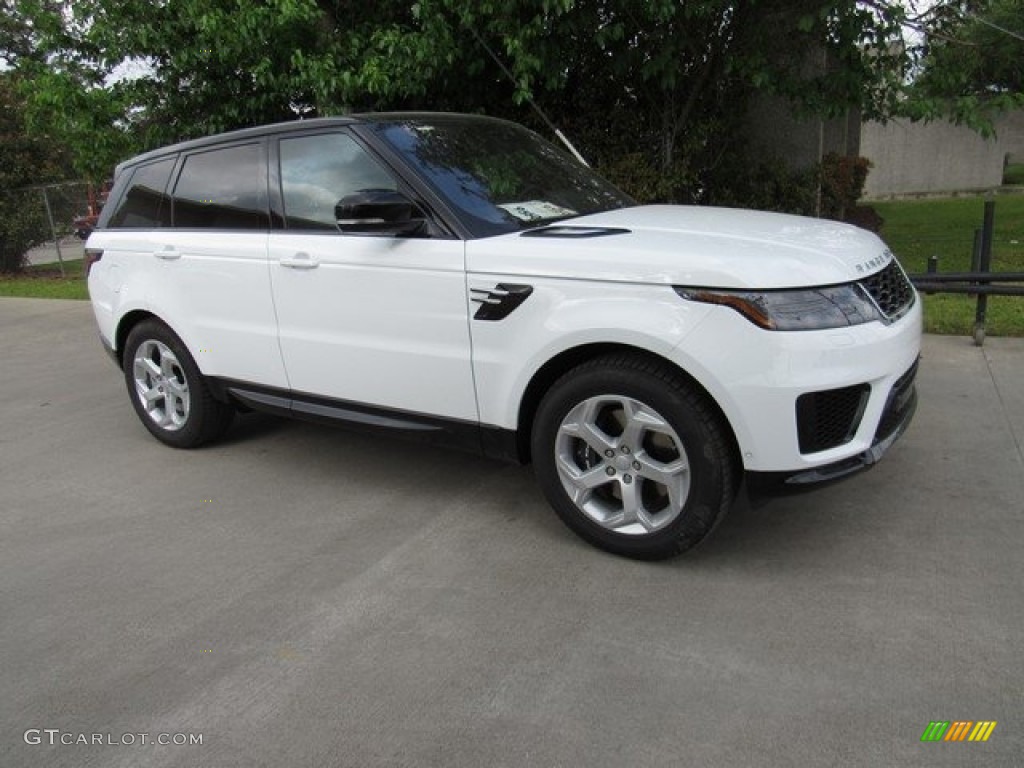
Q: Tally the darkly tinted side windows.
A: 2